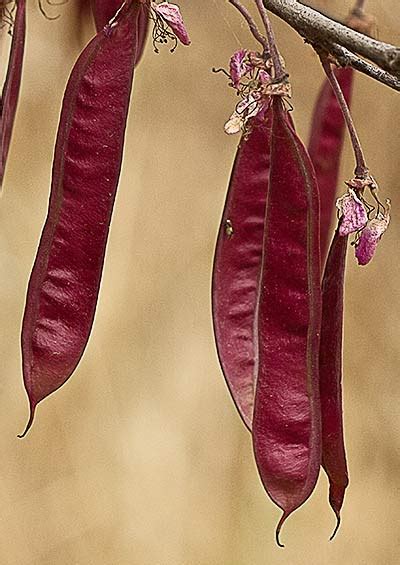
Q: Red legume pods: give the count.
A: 7